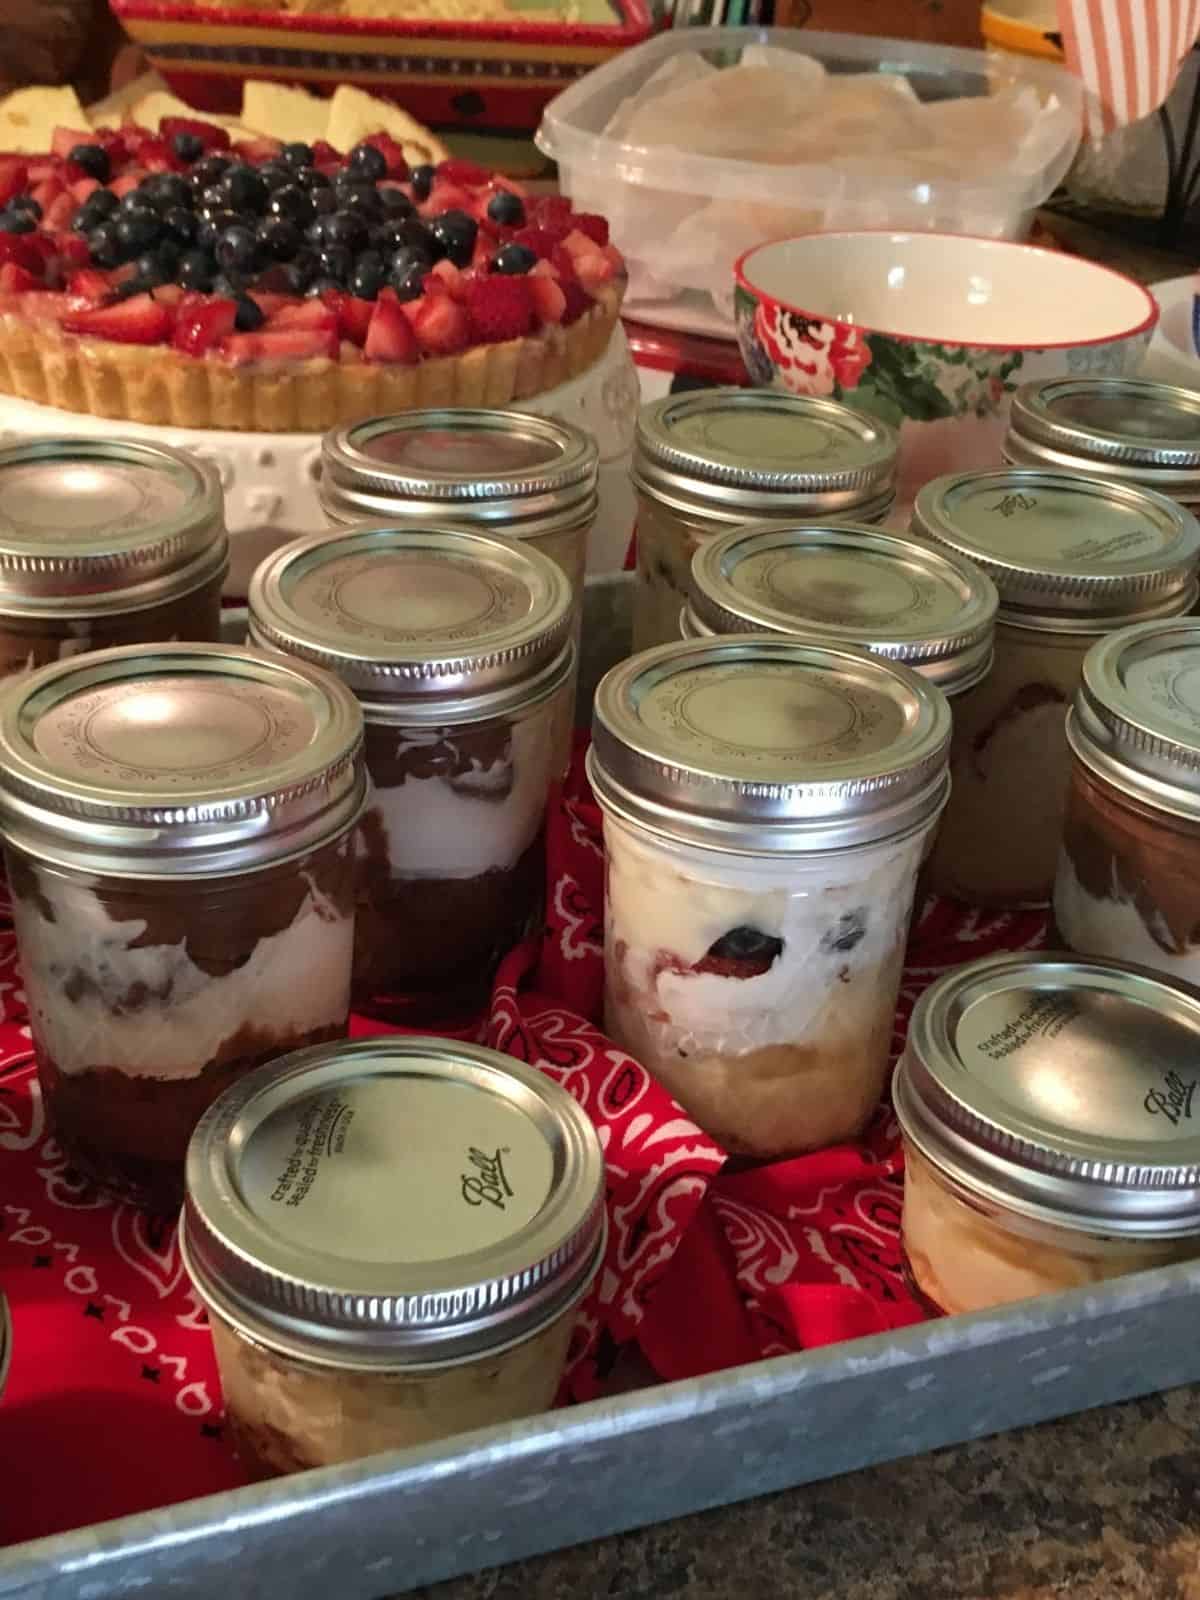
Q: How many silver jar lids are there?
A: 12